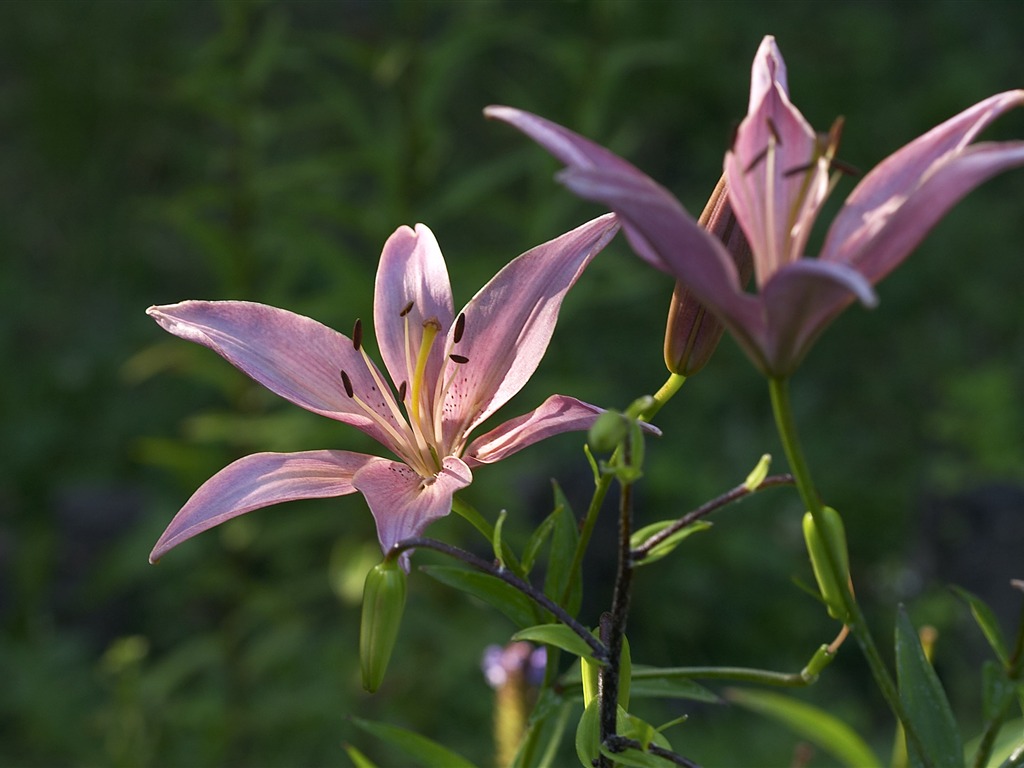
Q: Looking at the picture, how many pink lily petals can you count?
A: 12